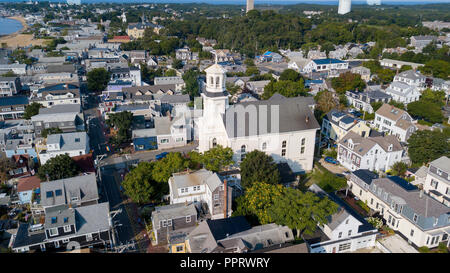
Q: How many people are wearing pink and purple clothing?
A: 0